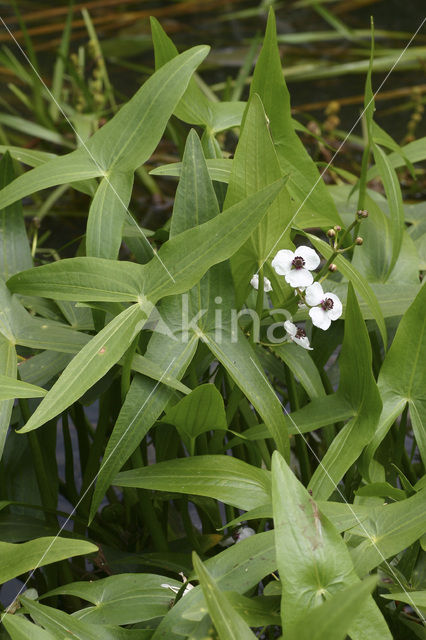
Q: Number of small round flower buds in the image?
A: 6